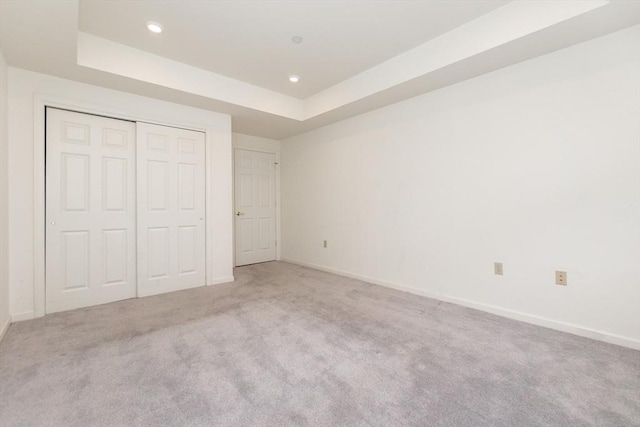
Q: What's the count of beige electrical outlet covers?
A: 3